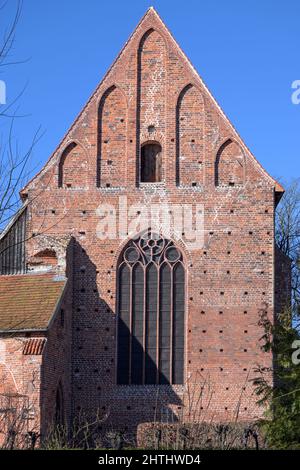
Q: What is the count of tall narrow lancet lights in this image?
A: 5